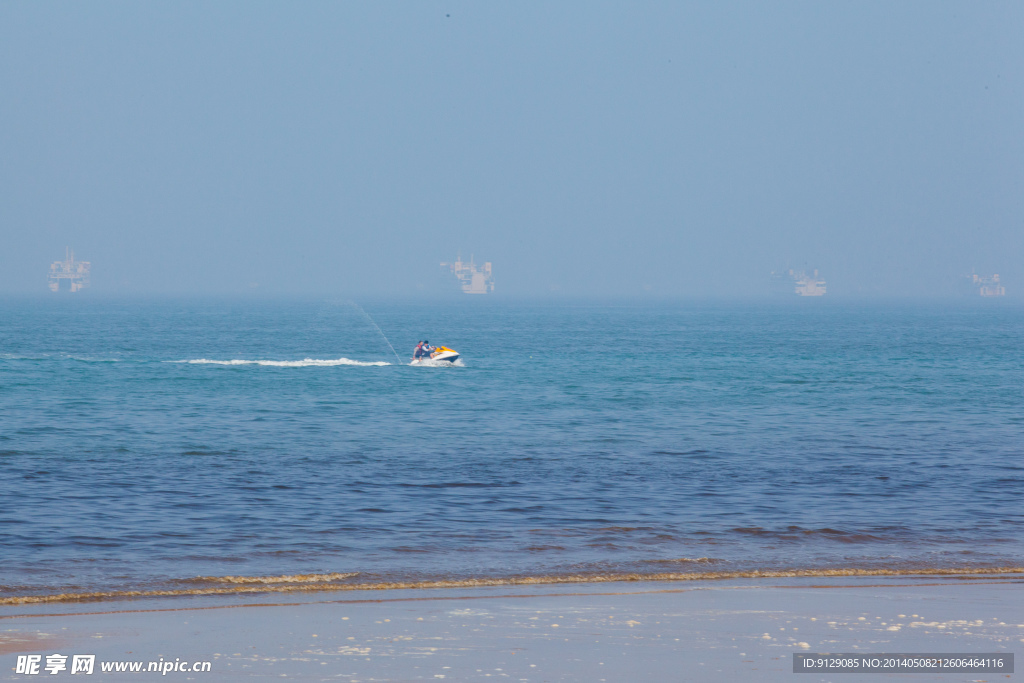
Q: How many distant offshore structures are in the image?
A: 4